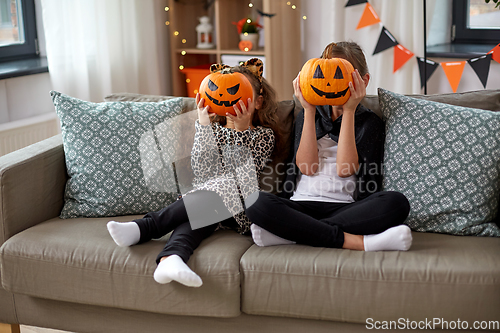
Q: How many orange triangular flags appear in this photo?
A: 4